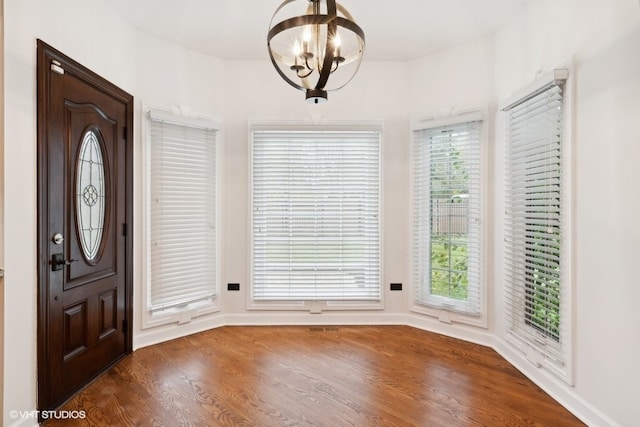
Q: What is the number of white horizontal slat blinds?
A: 4